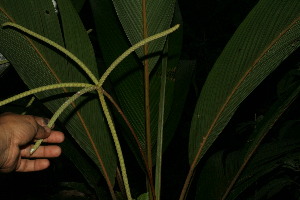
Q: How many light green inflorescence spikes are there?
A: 5